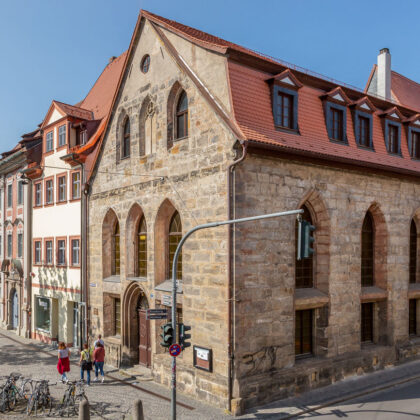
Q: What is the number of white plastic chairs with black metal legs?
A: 0